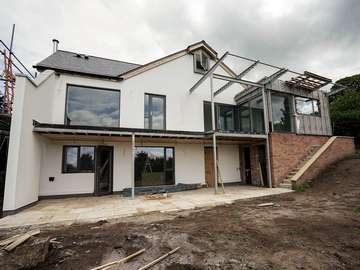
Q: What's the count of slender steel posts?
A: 3